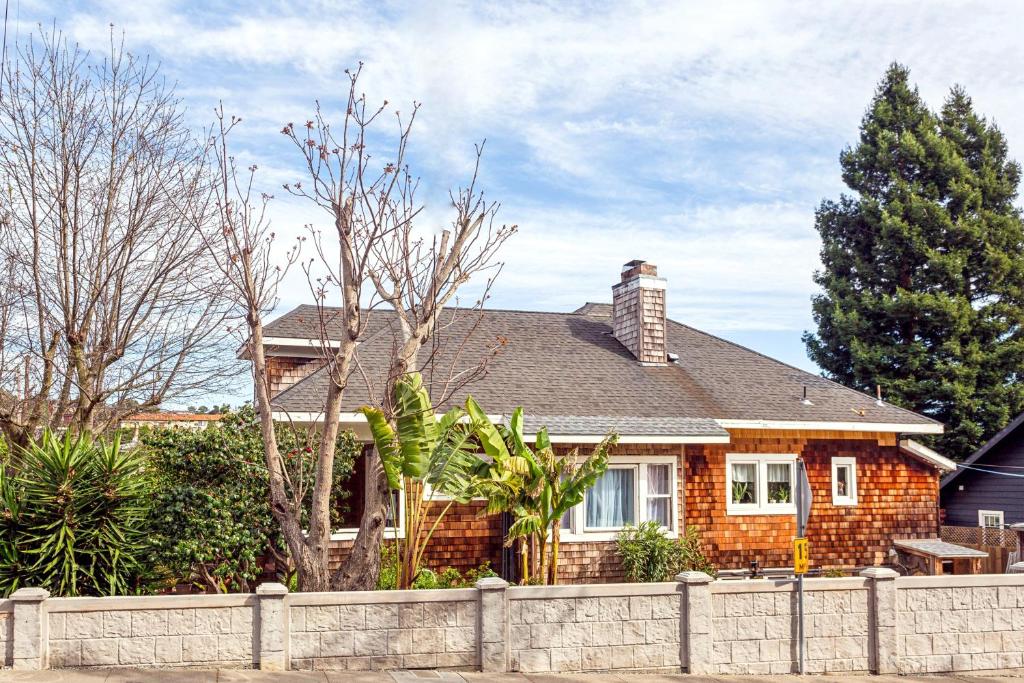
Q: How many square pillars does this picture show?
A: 5